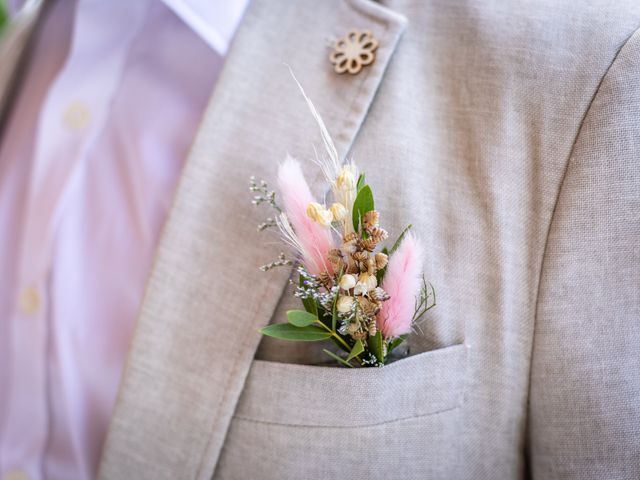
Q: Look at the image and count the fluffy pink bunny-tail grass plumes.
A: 2